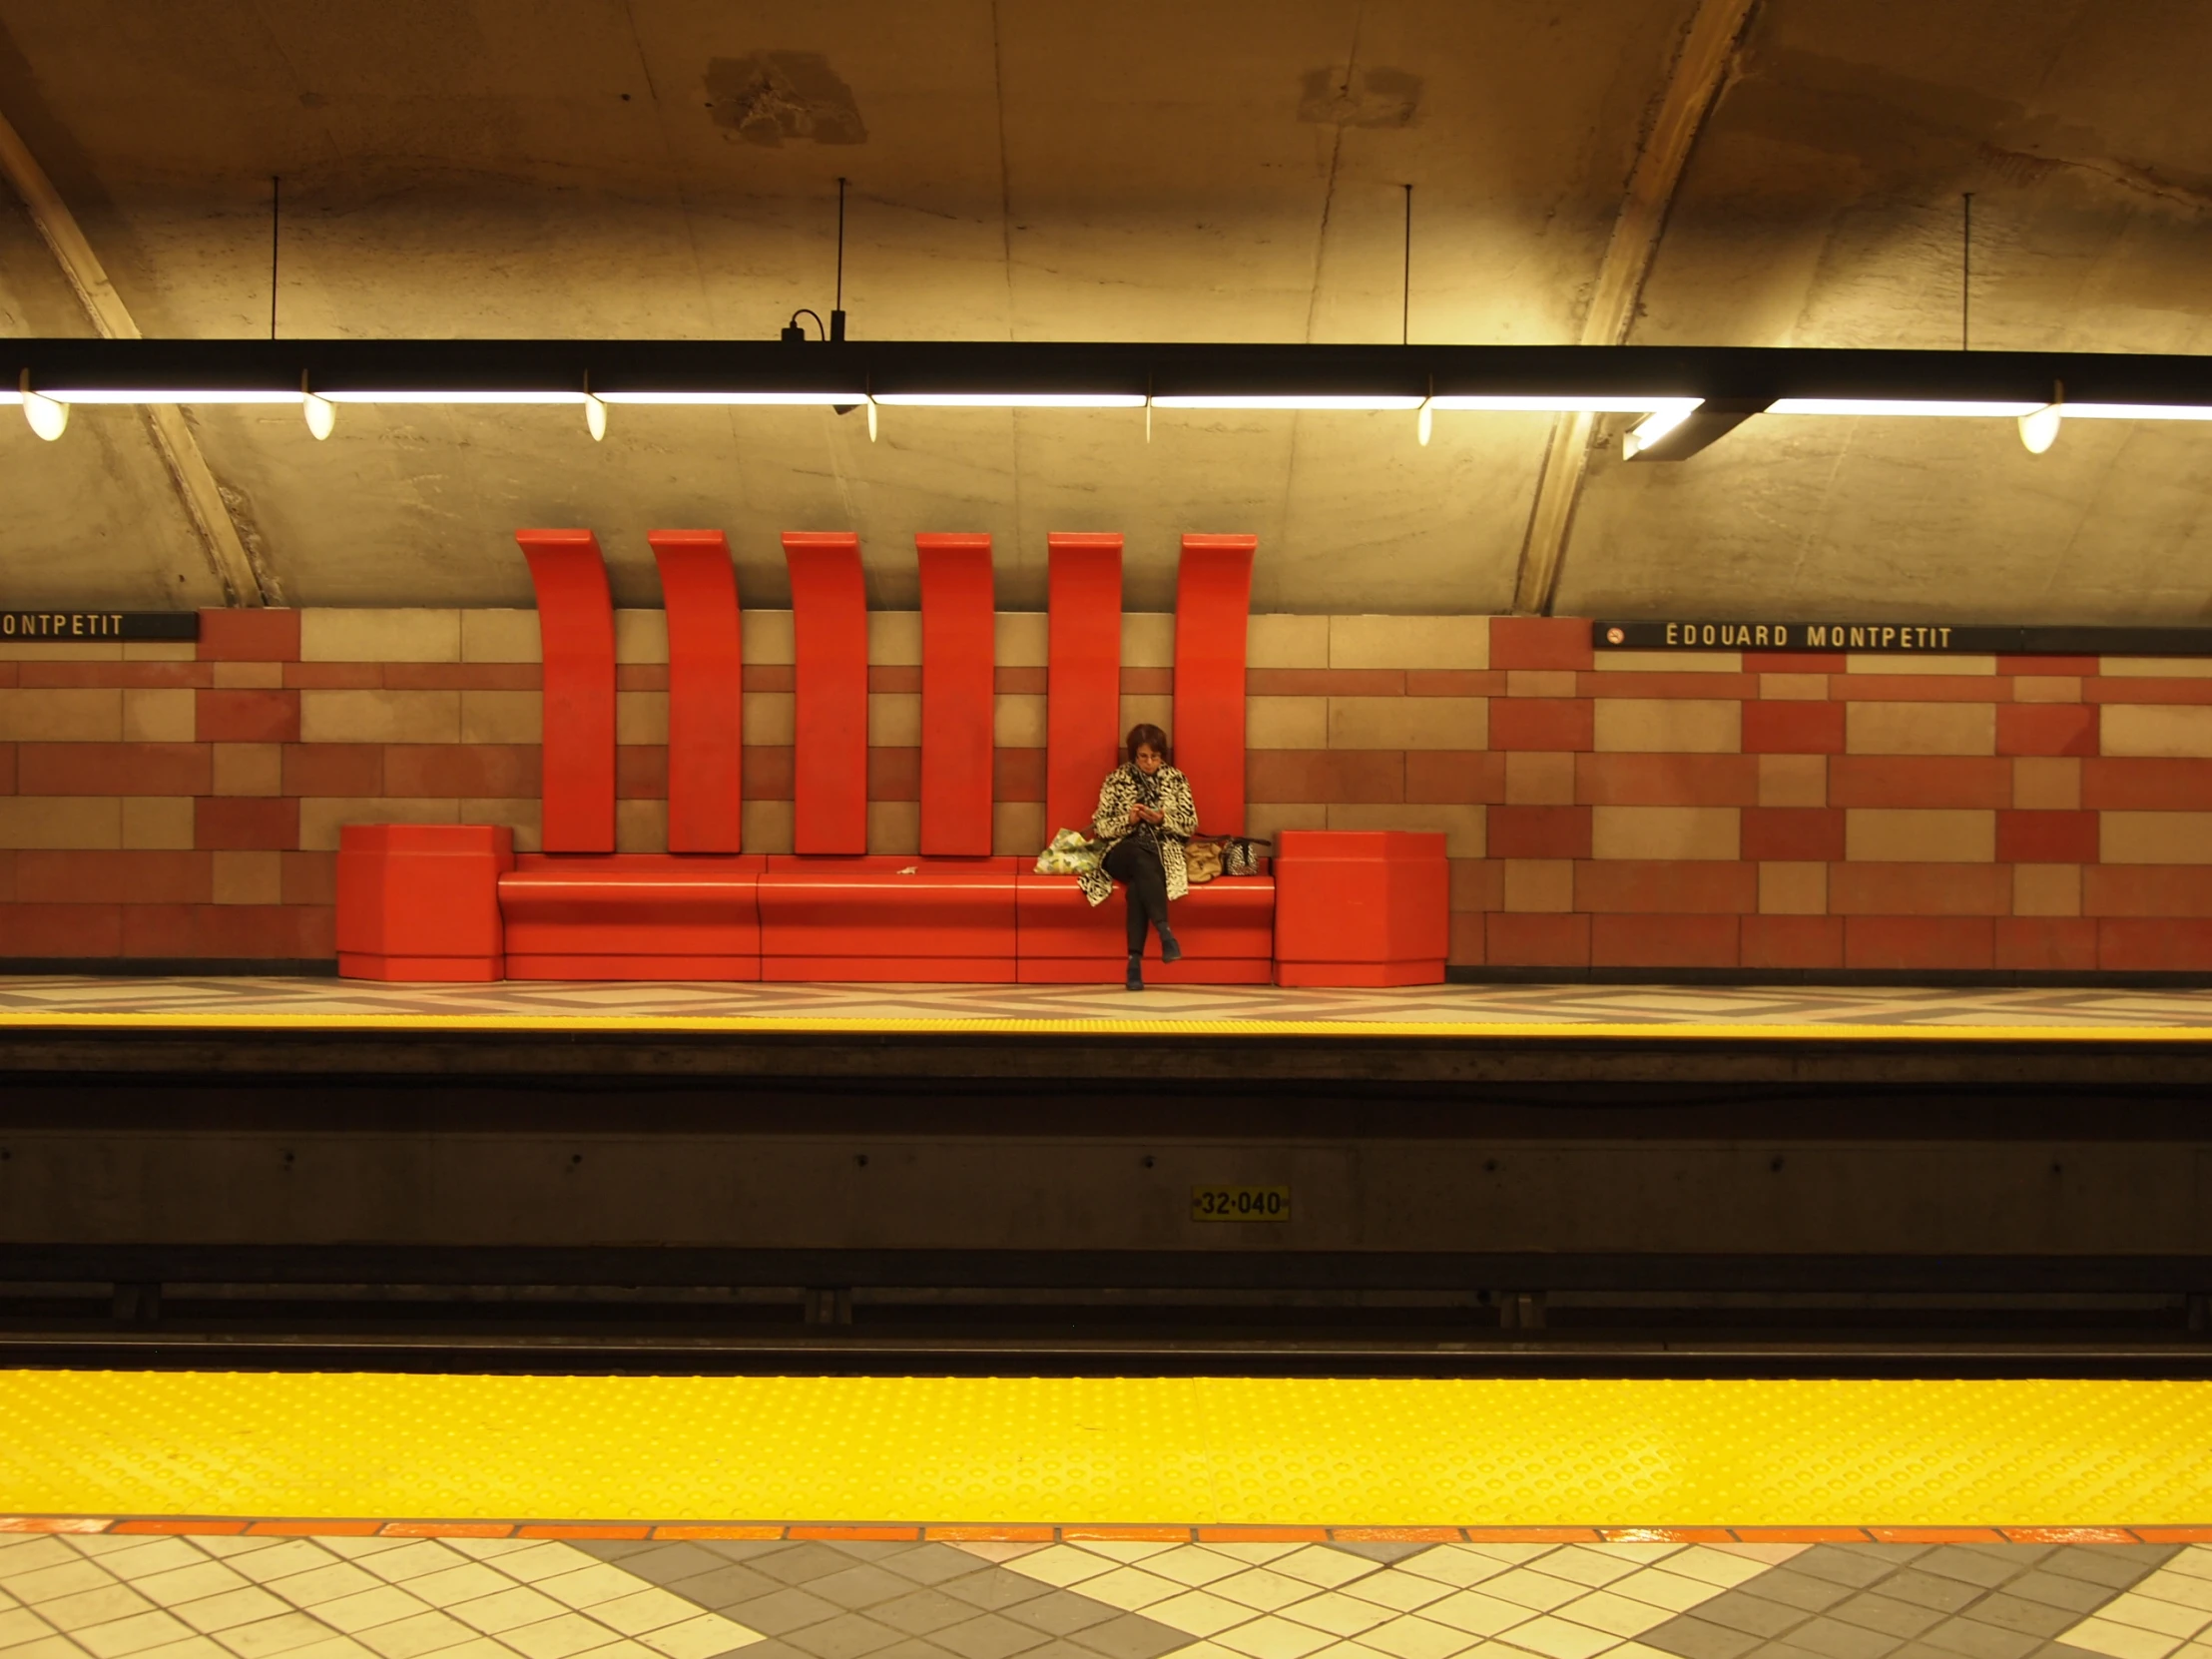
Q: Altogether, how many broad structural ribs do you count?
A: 2